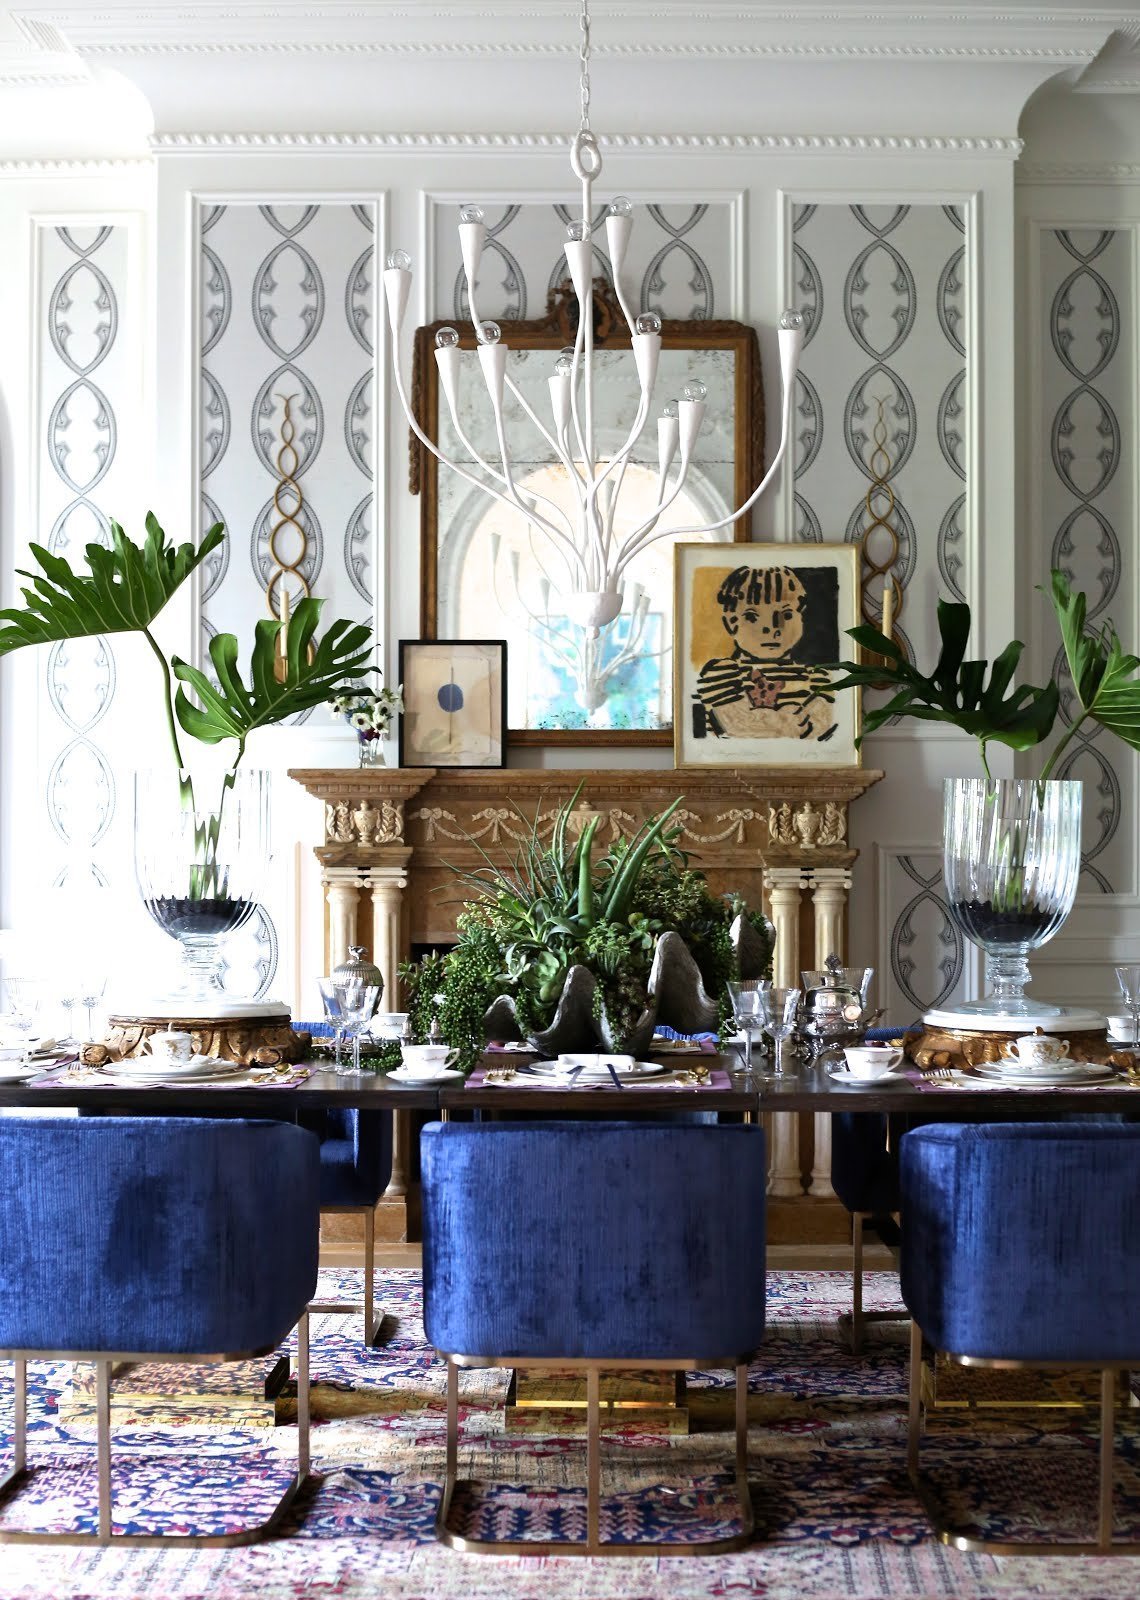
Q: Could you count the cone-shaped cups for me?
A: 11